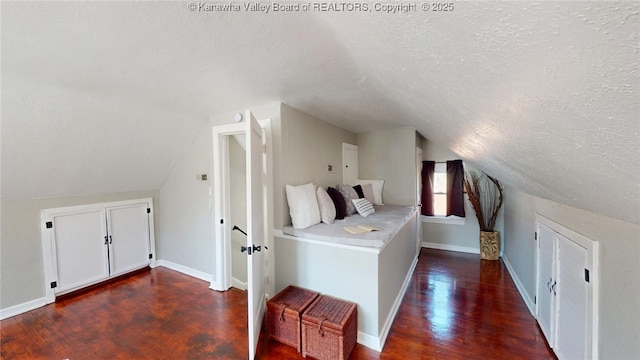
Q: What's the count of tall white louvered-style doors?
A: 2